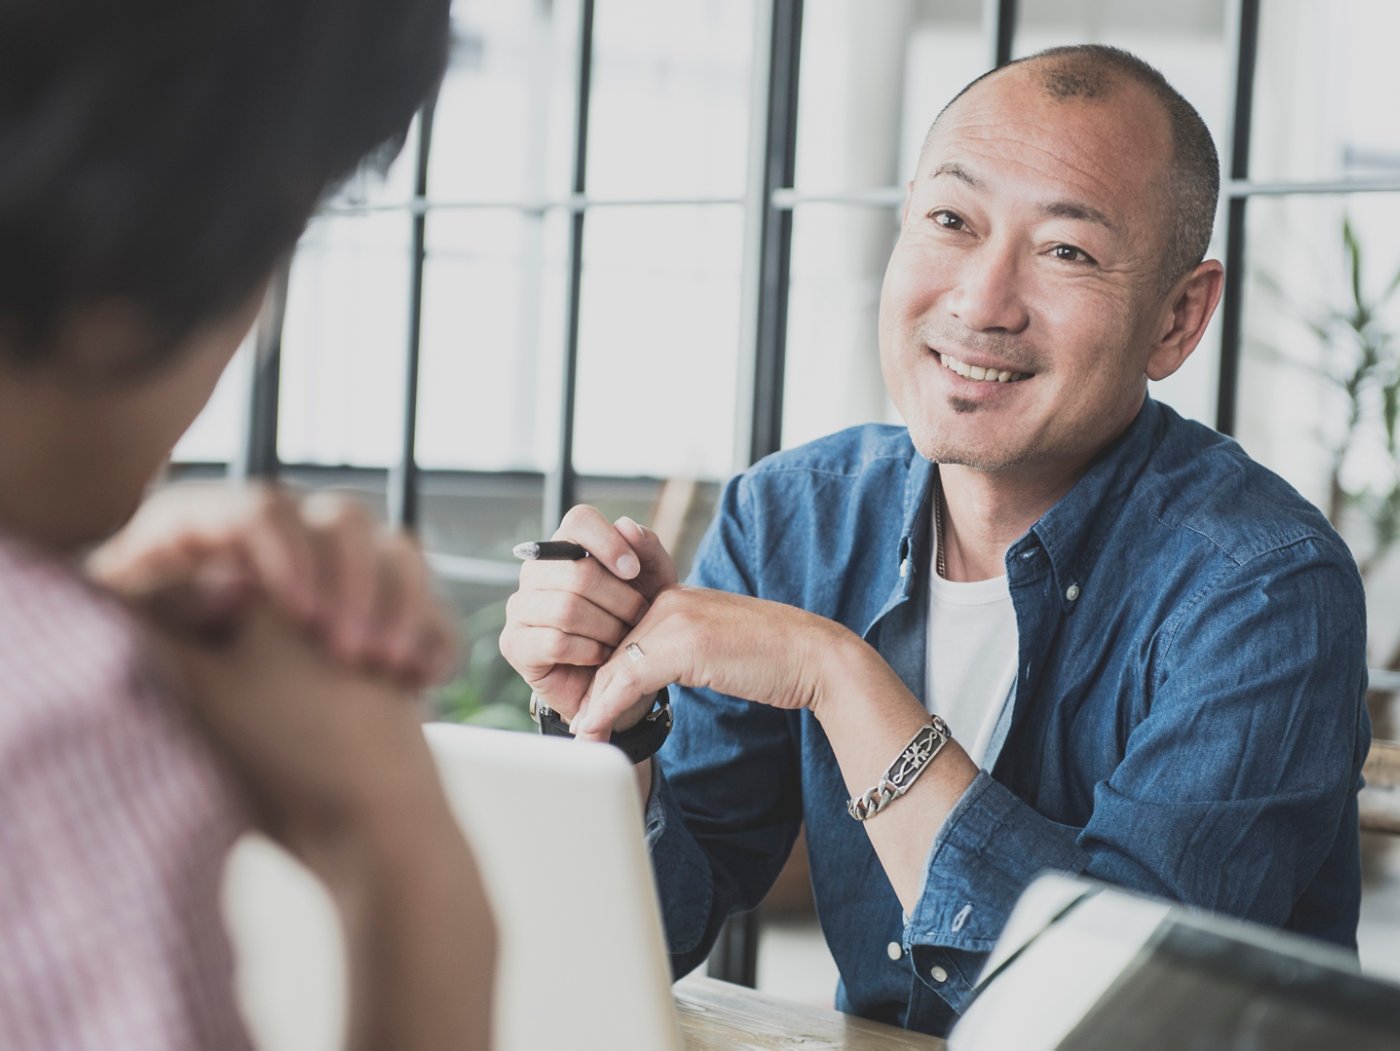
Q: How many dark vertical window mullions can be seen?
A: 6